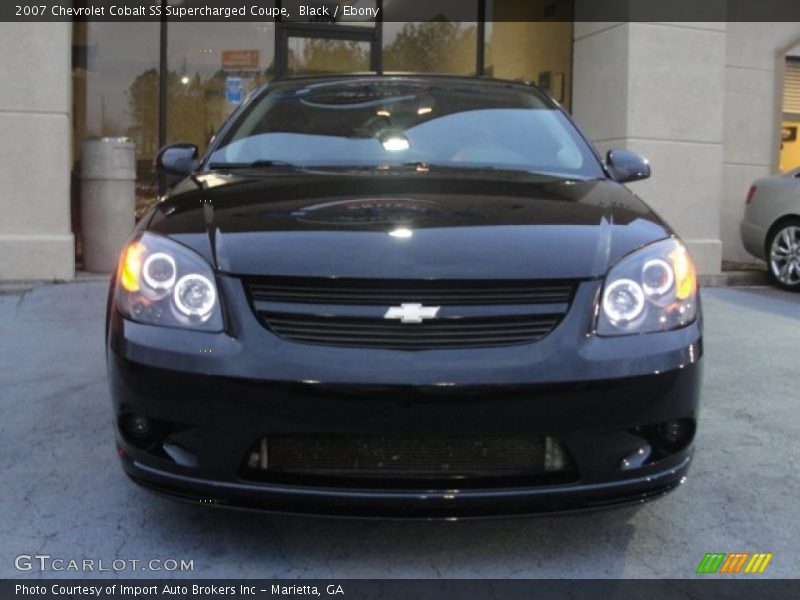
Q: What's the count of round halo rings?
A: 4